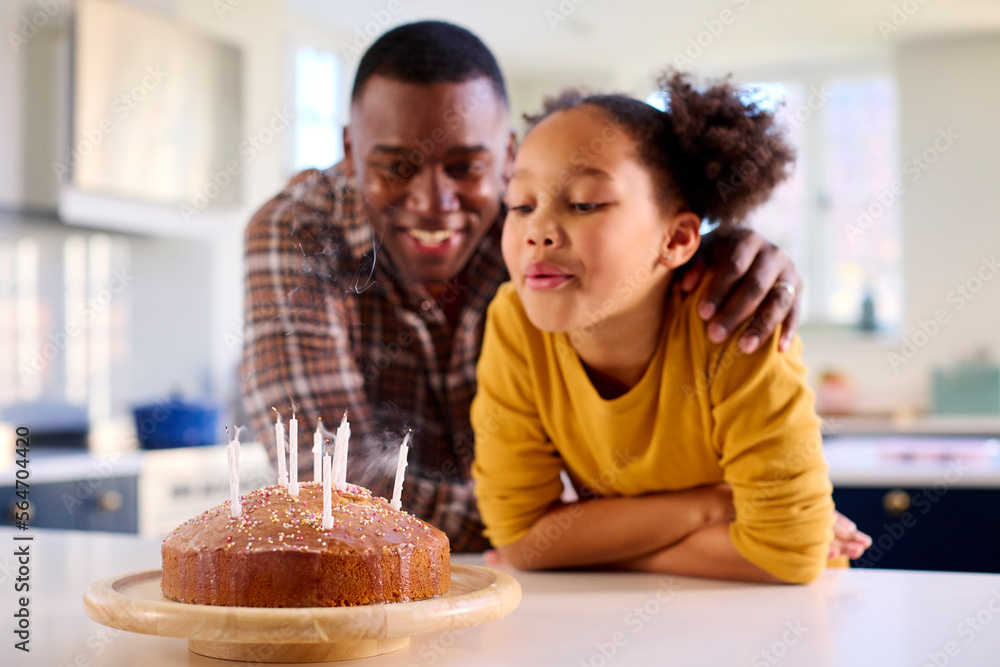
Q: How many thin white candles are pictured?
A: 9